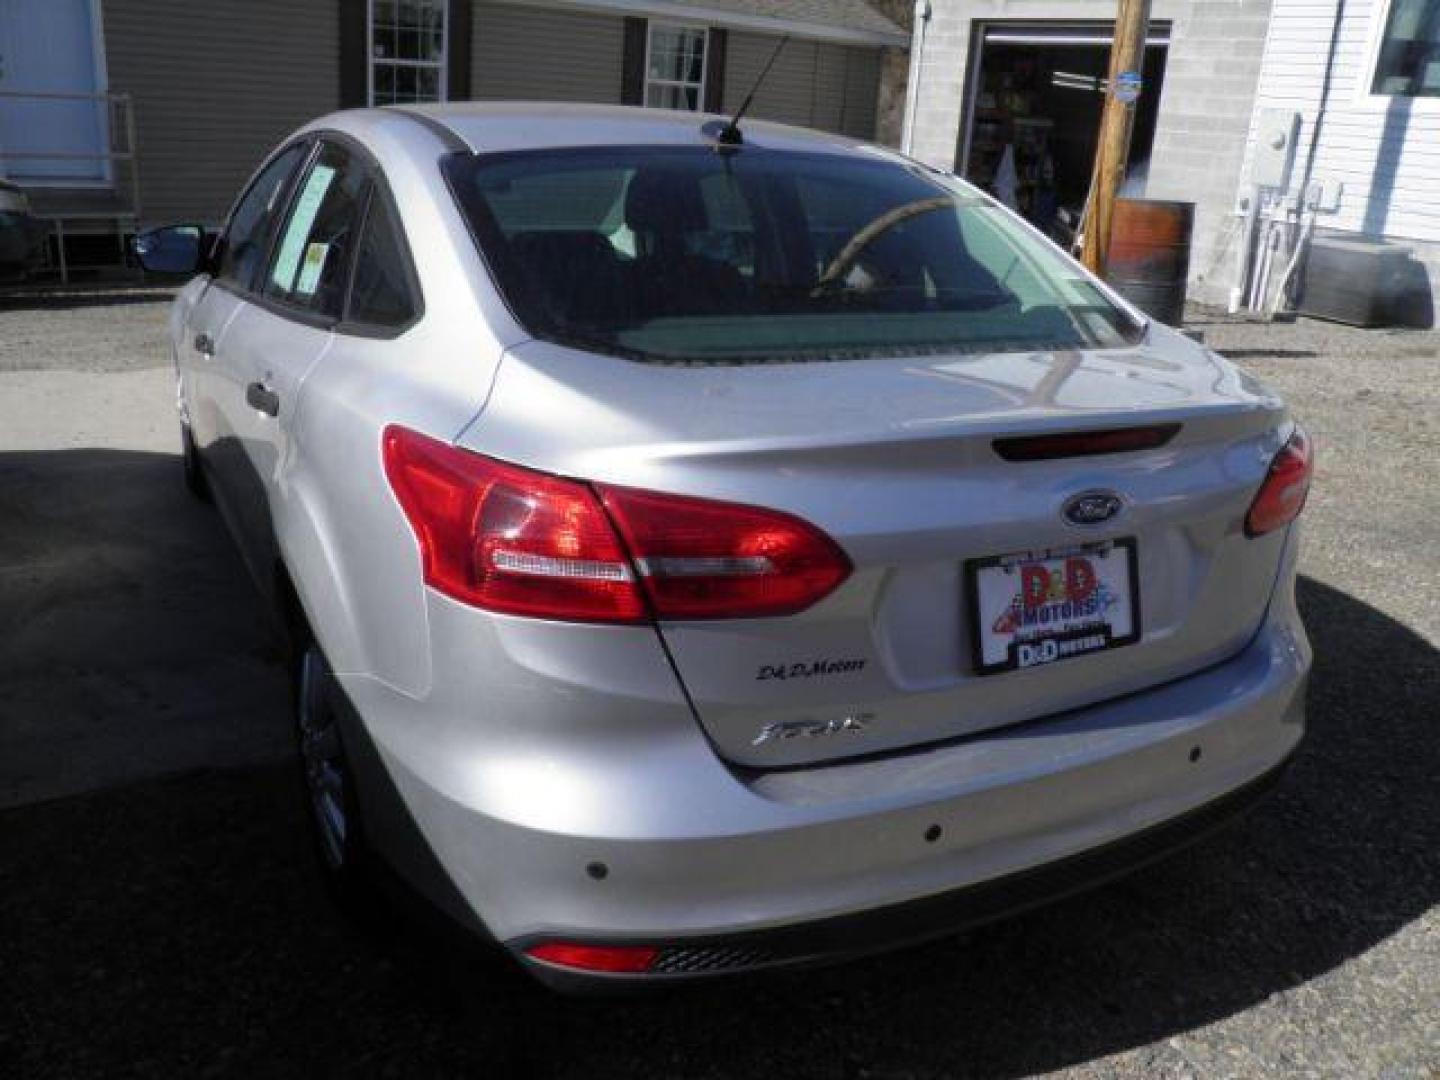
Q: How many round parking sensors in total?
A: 3